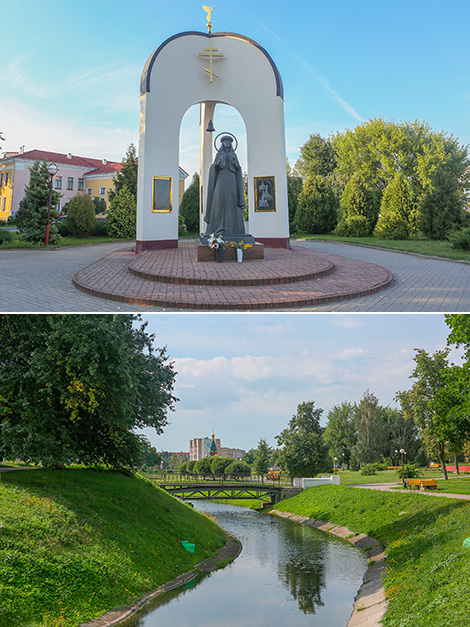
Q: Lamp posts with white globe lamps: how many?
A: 6